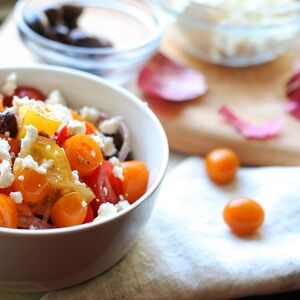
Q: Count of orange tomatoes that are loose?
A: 2